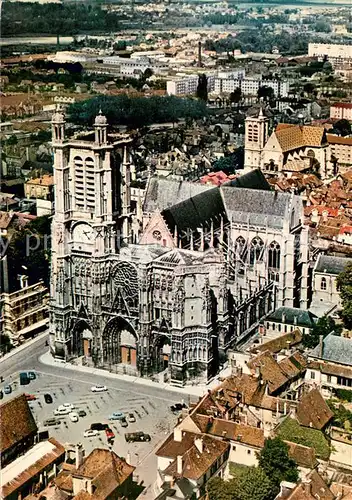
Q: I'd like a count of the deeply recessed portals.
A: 3